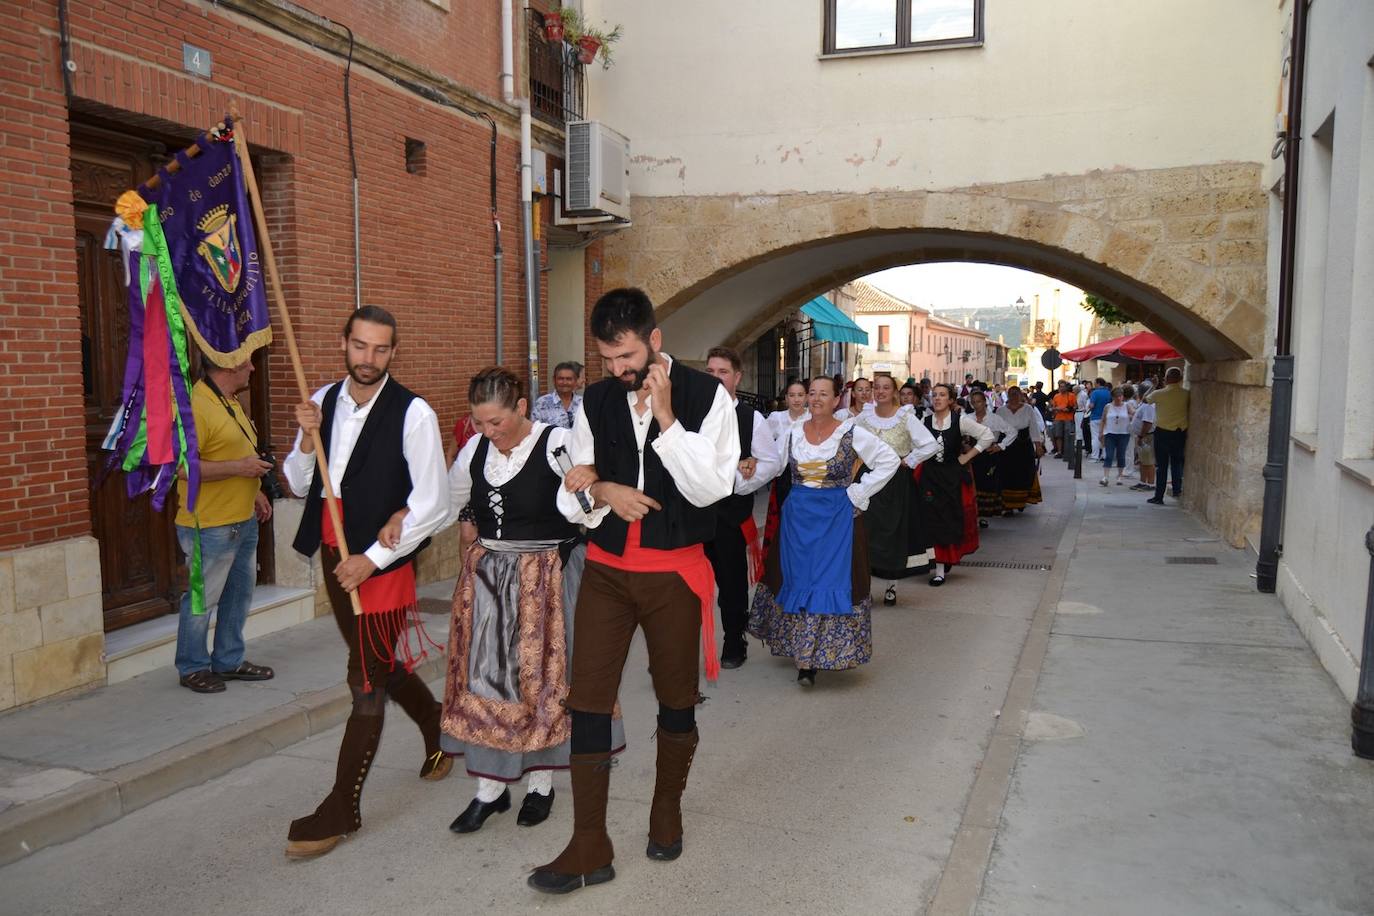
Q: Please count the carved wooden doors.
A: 1